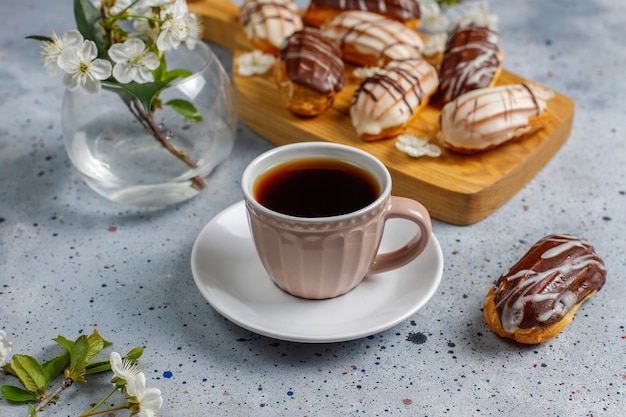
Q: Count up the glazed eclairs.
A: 8